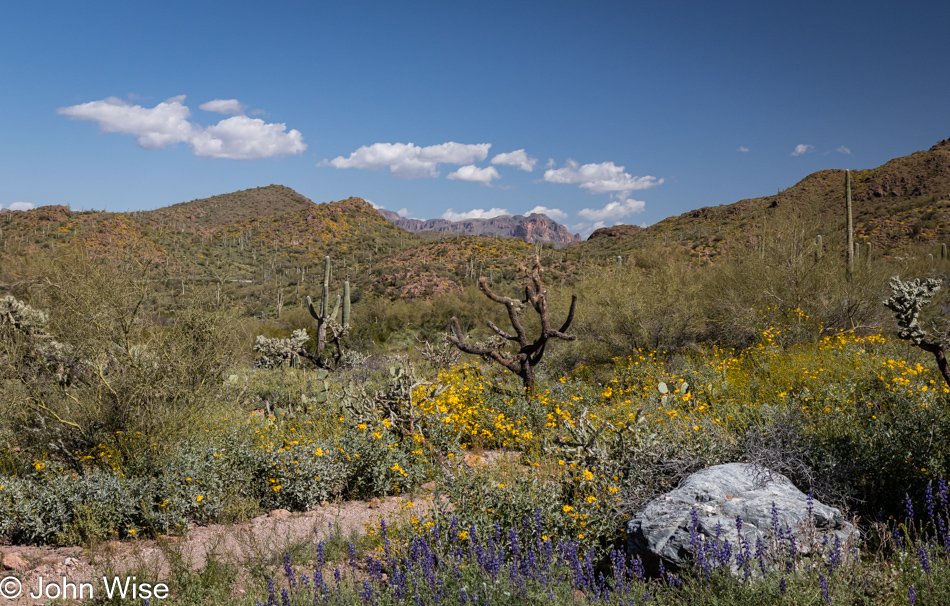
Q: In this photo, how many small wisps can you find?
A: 3